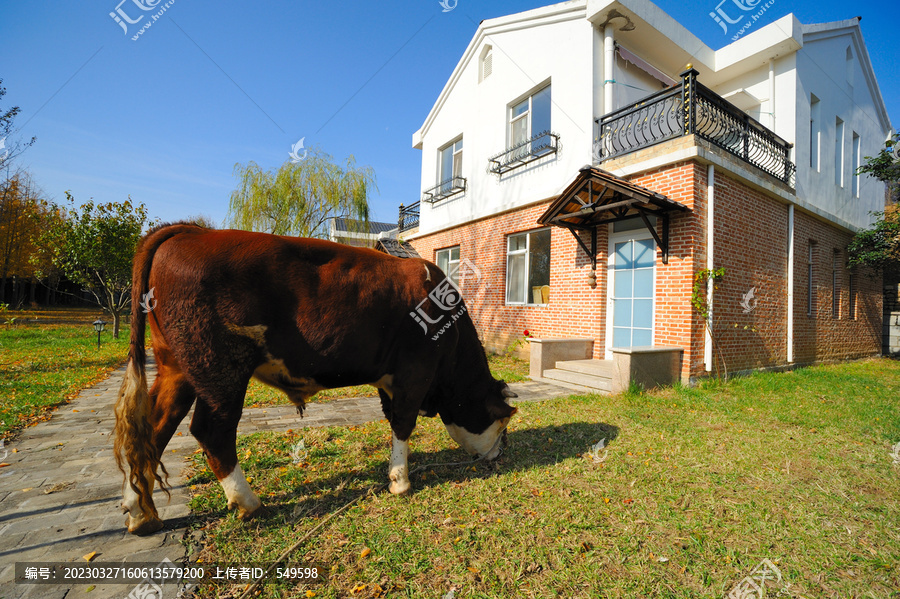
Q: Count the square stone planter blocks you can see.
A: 2